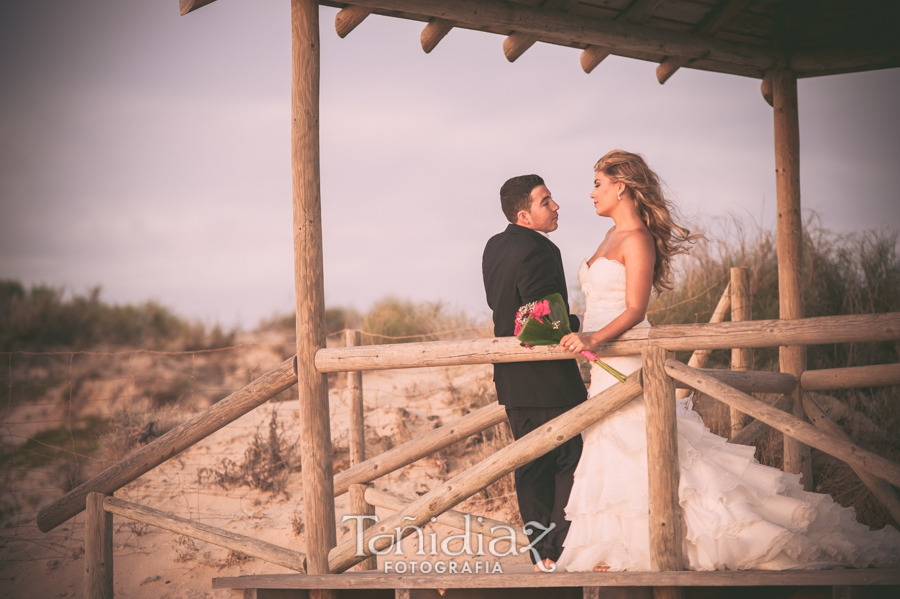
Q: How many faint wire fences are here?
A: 1